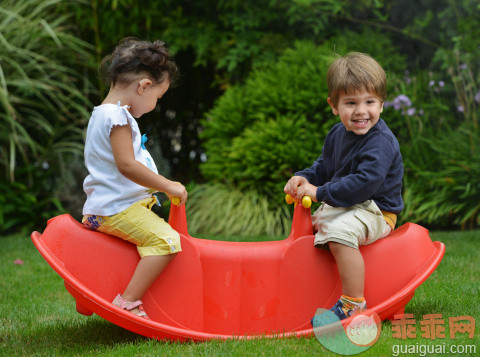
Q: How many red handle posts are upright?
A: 2